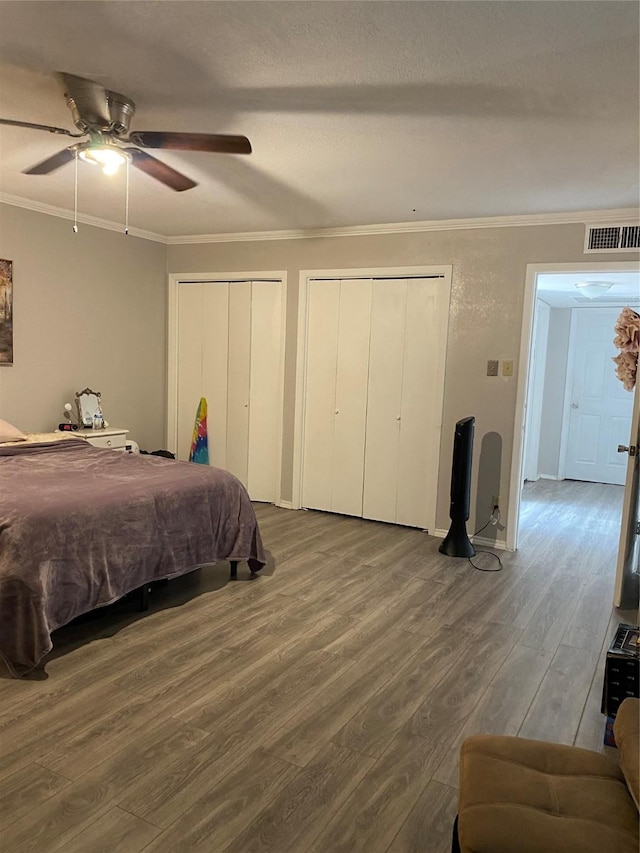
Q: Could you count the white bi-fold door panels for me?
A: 8